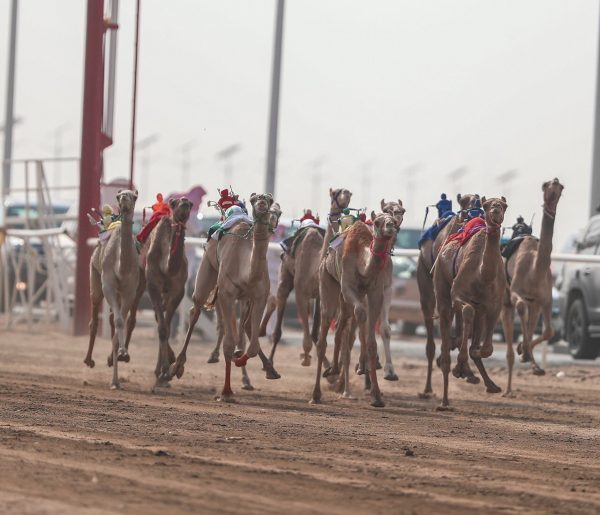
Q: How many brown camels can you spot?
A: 10